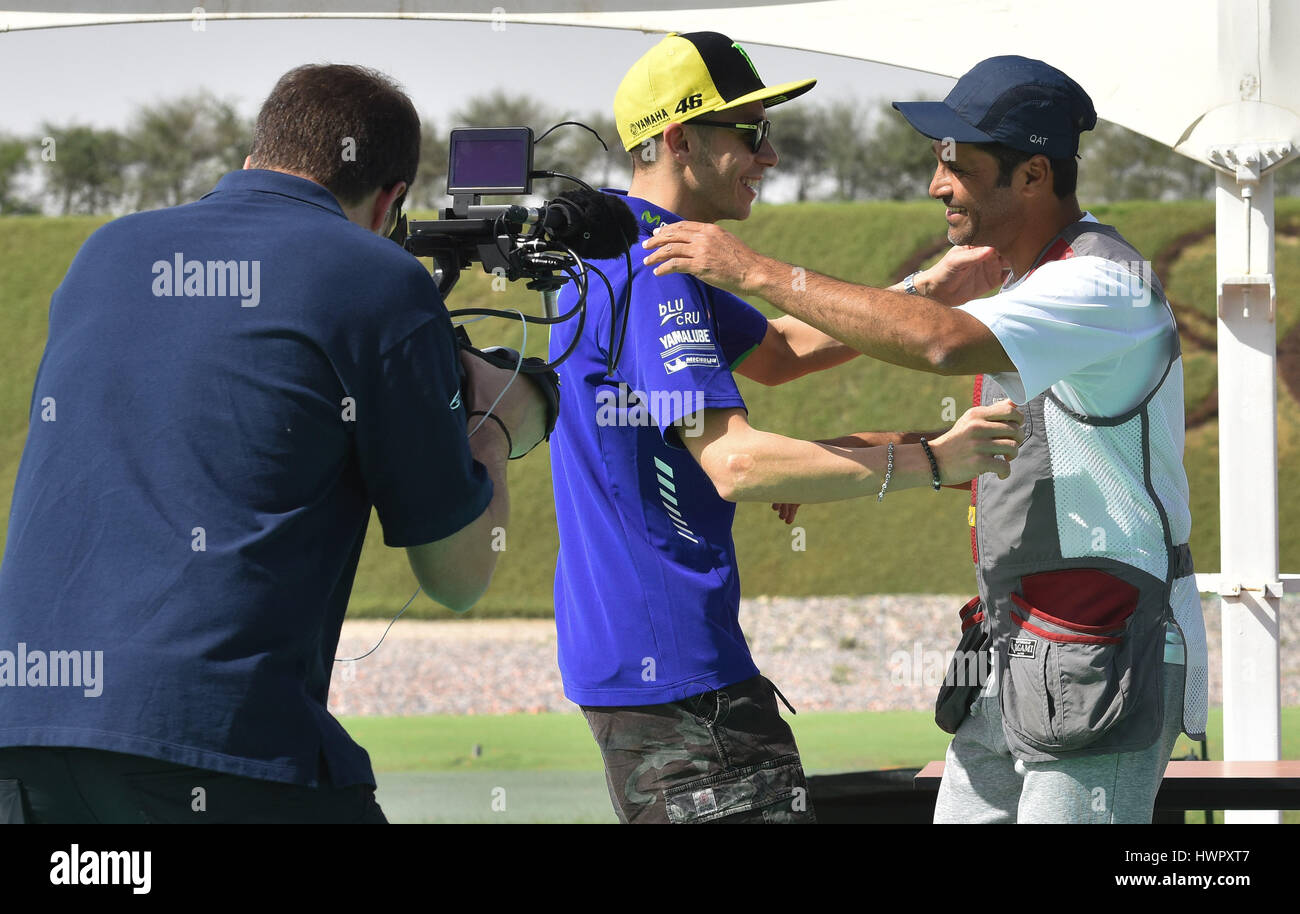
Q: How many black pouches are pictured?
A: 1